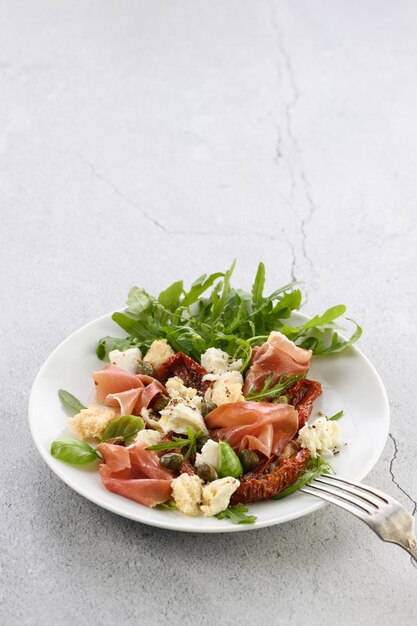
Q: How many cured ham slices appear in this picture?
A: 4